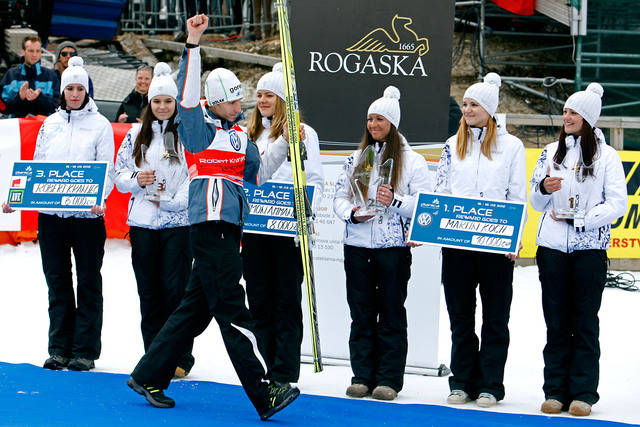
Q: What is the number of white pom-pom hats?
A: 6